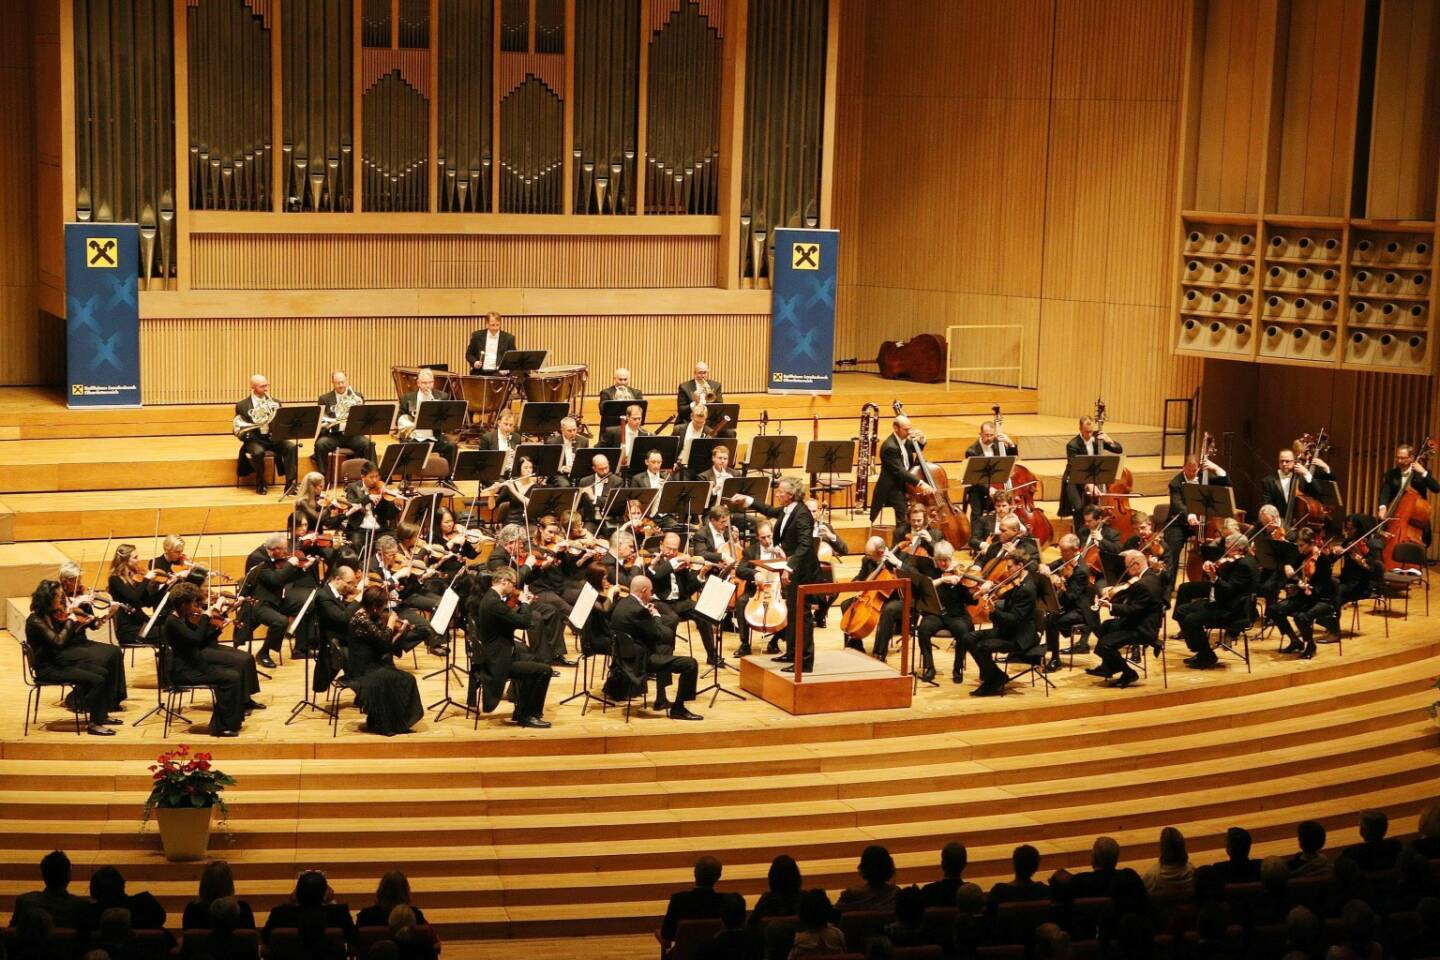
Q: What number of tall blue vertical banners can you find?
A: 2